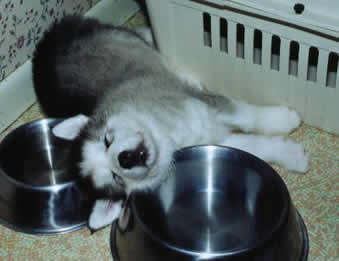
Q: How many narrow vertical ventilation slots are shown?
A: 8